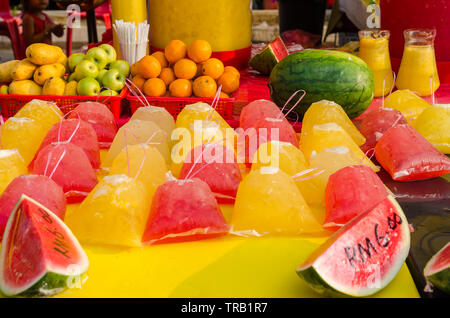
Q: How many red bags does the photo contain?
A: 11